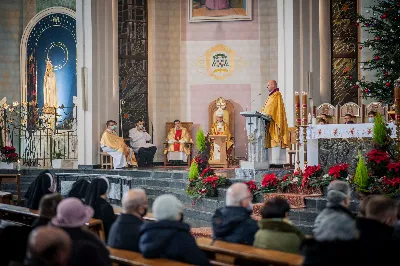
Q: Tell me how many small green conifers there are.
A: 4